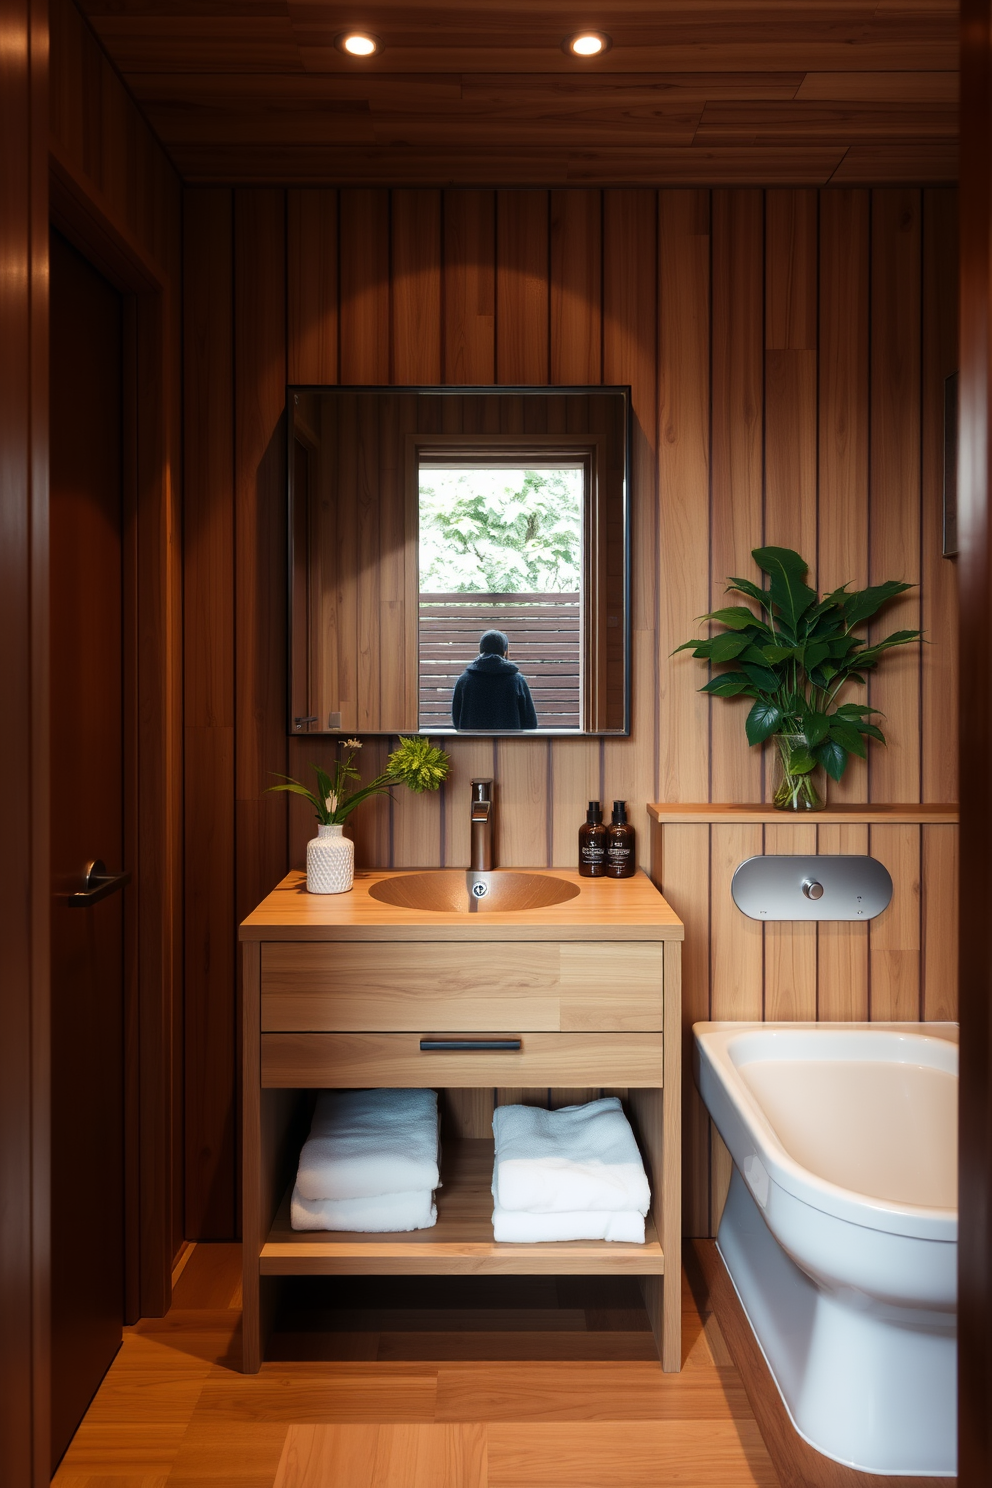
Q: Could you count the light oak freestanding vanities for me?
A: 1